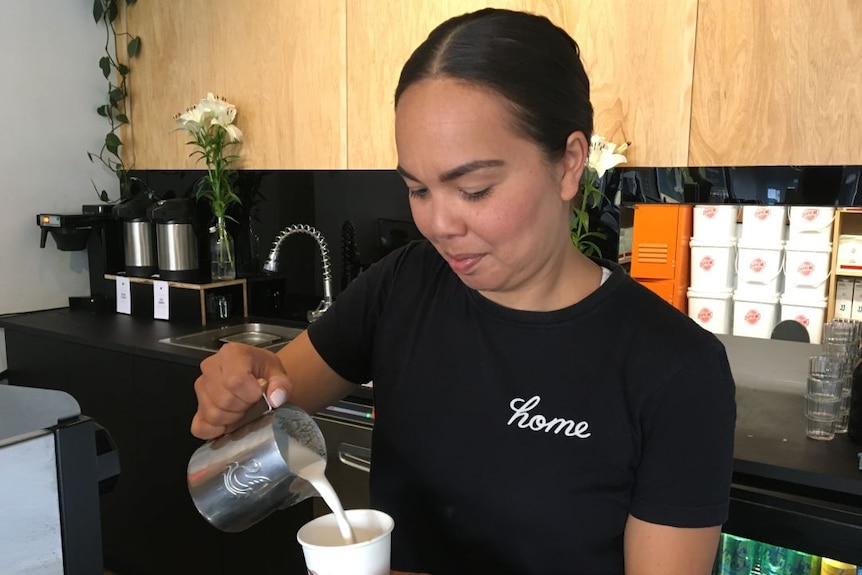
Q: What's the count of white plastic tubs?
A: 9